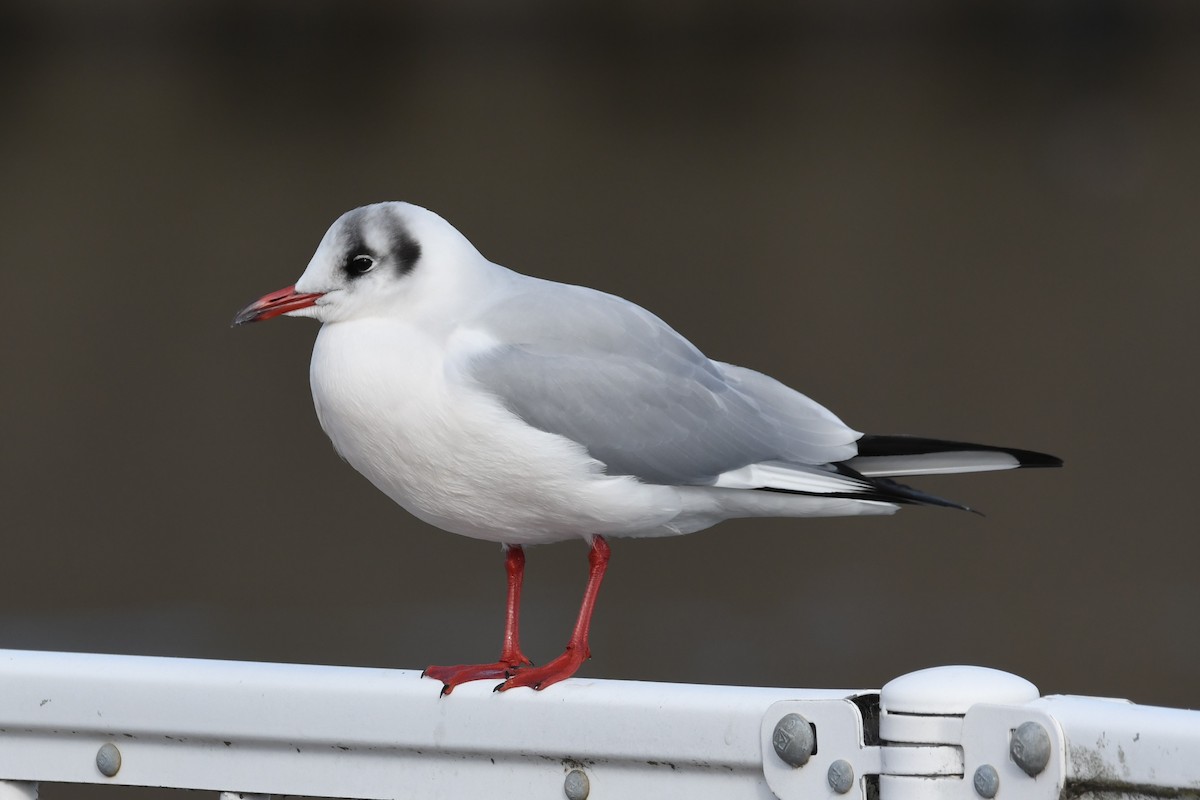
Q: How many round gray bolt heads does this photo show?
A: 6